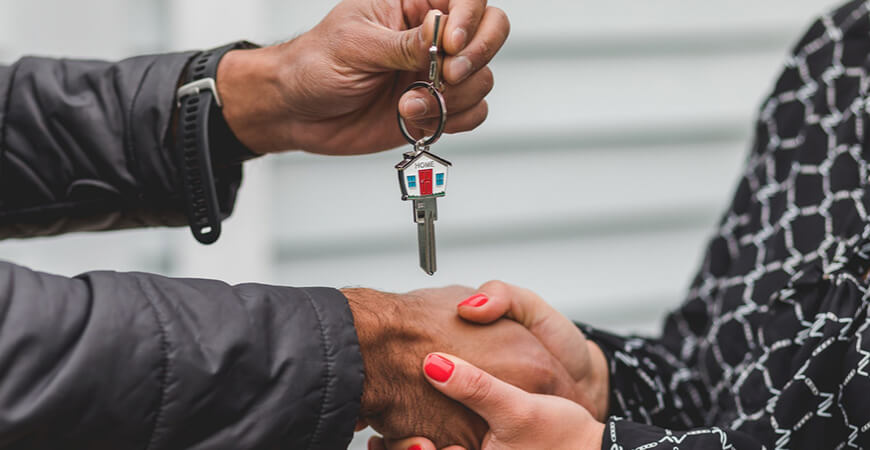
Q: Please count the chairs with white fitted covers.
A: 0